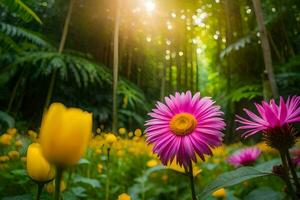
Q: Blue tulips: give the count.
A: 0